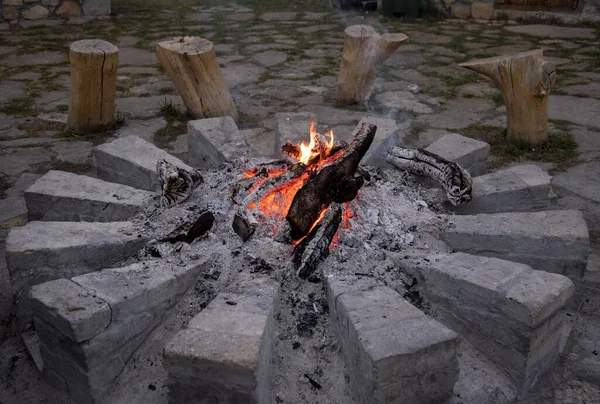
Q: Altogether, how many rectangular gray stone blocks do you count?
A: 13